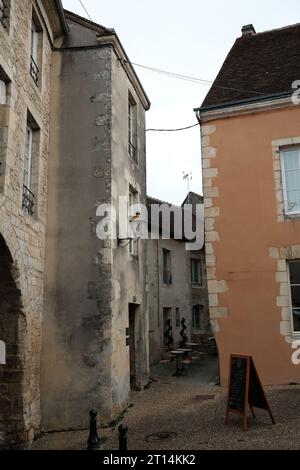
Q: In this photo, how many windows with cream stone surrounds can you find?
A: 2